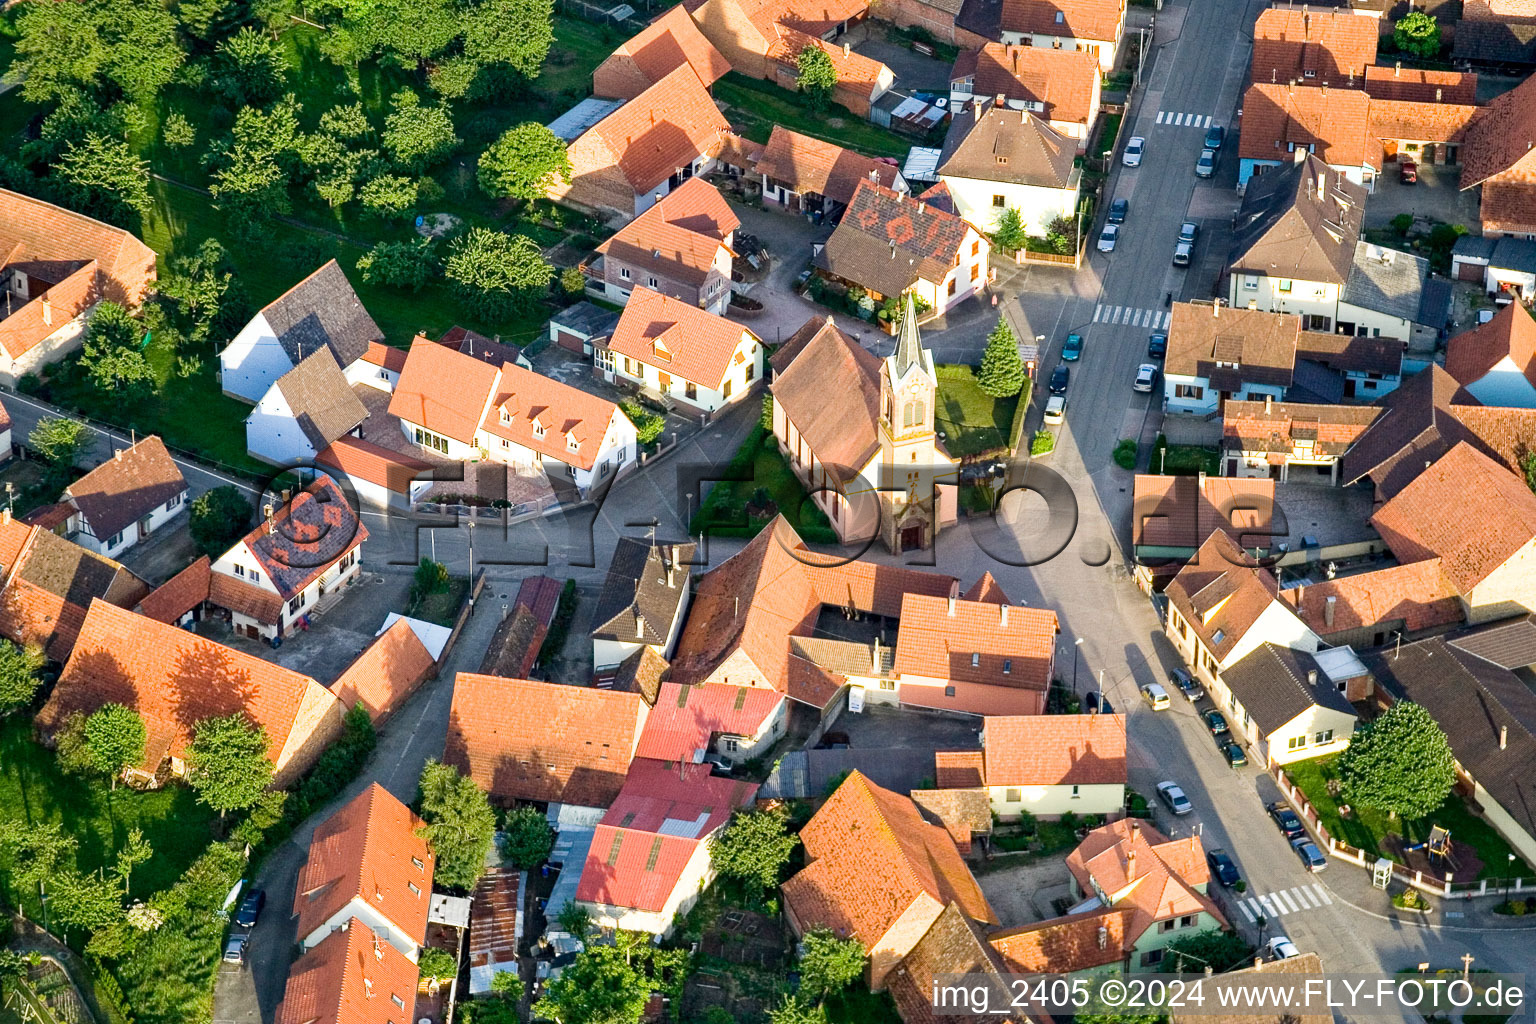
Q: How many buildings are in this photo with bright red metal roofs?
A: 2